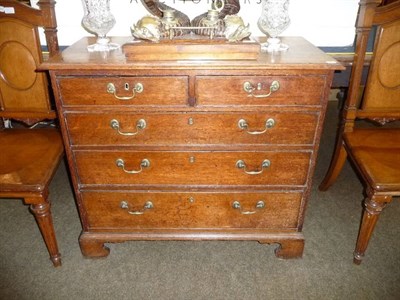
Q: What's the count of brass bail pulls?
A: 8